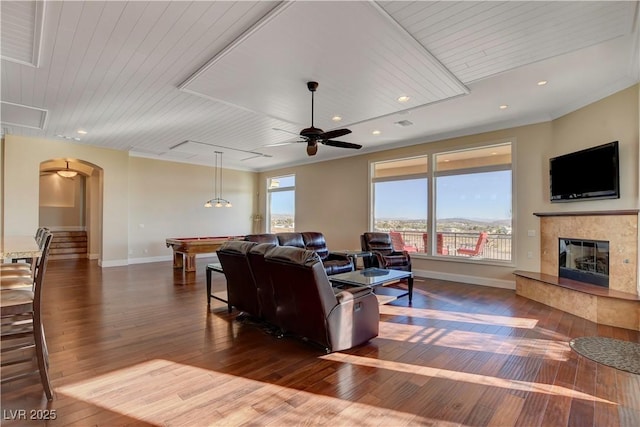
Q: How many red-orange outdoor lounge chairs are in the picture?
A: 3